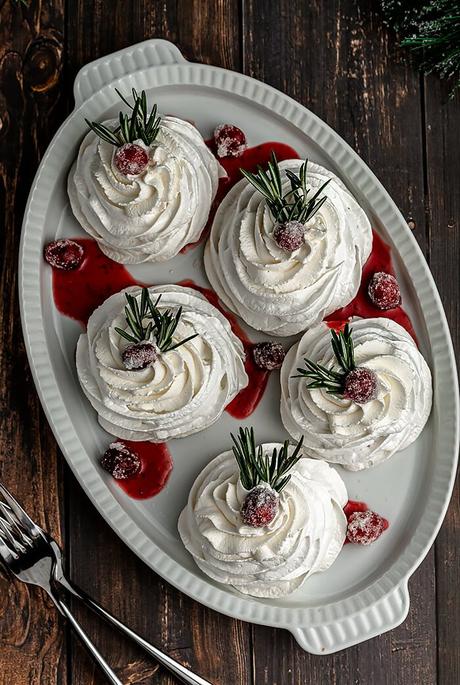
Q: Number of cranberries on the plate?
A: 11